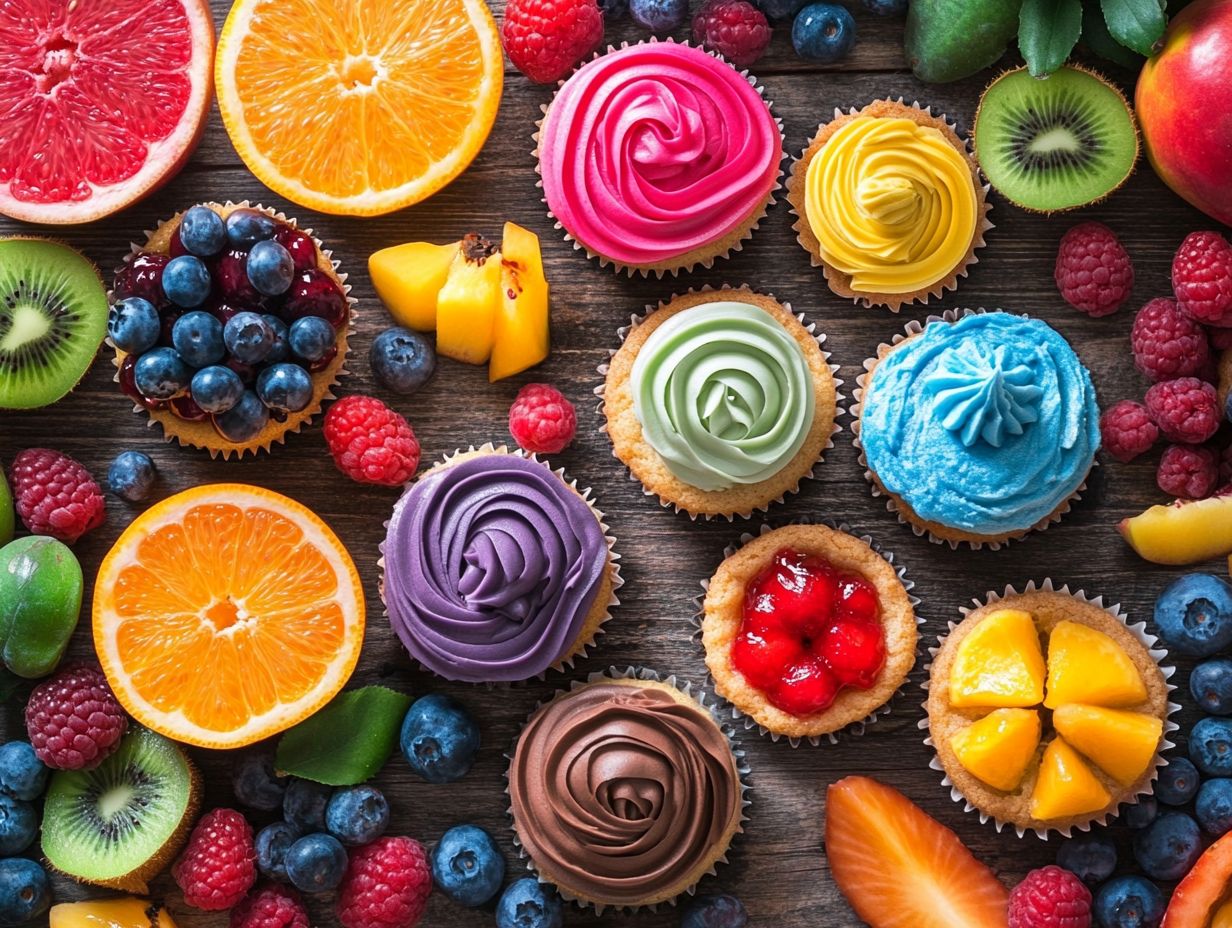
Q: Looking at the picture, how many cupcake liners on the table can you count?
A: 9